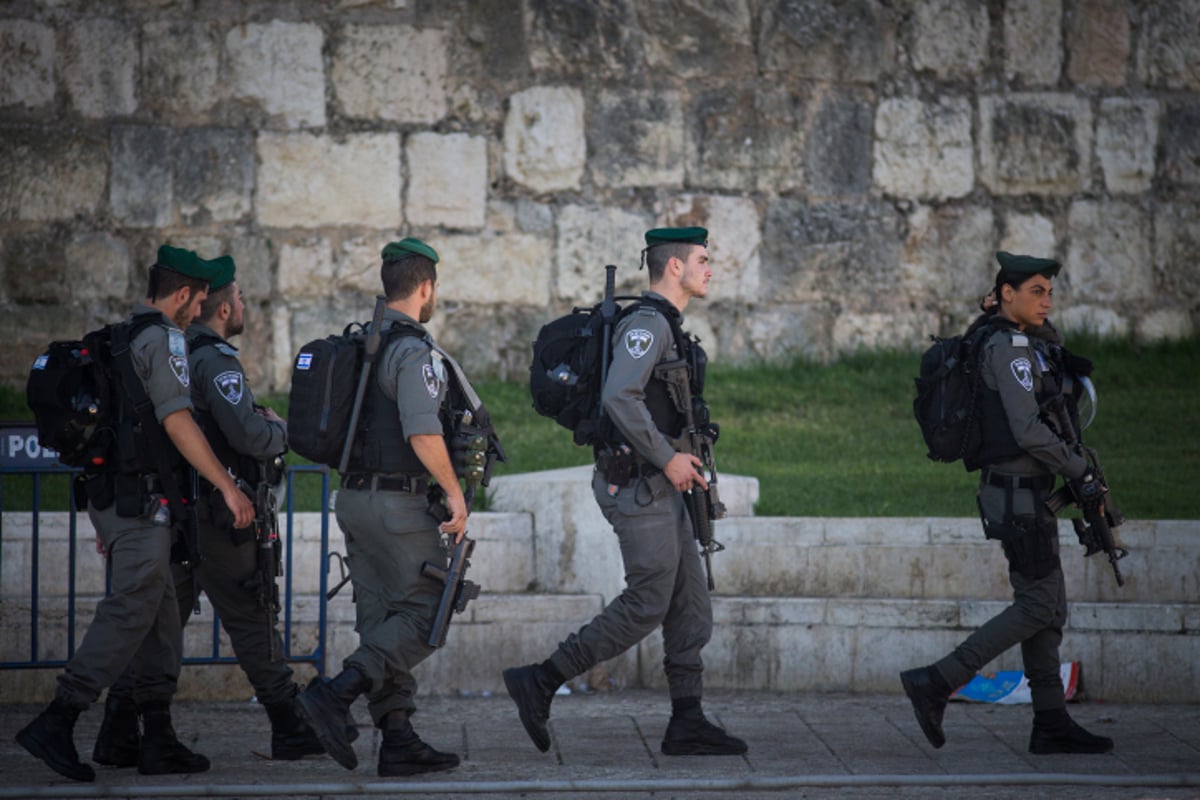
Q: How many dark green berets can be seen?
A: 5